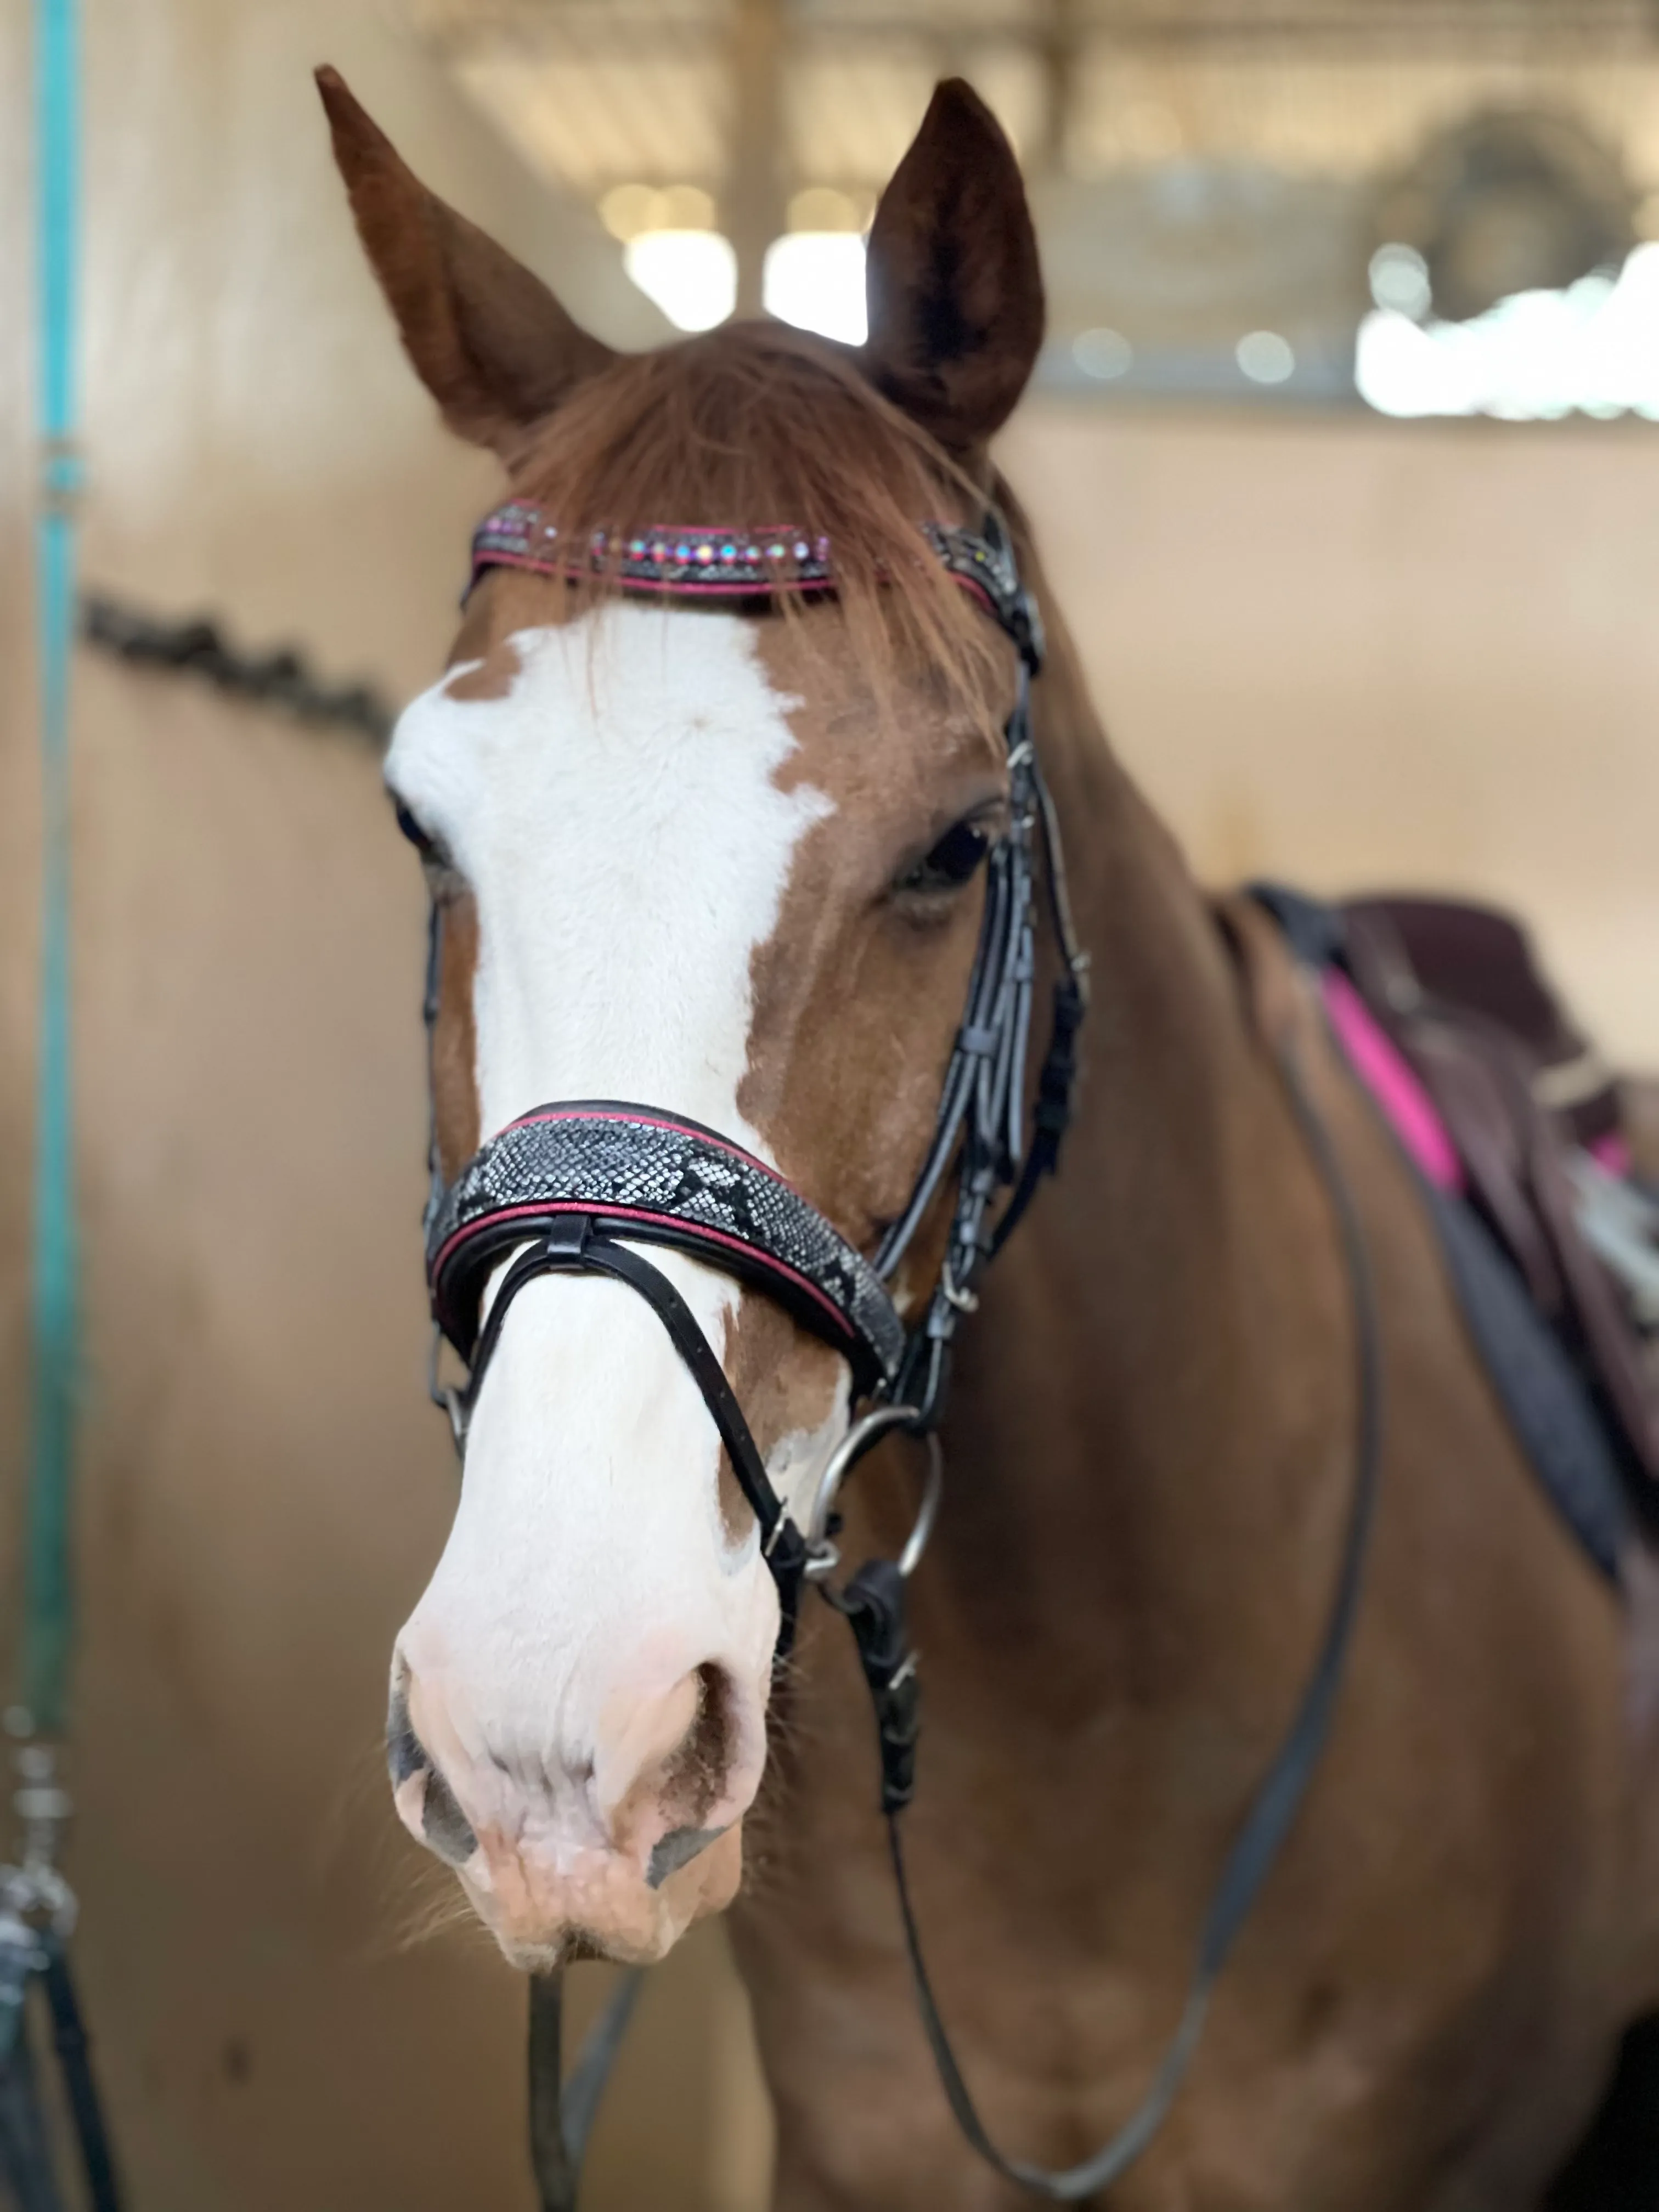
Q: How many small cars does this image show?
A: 0